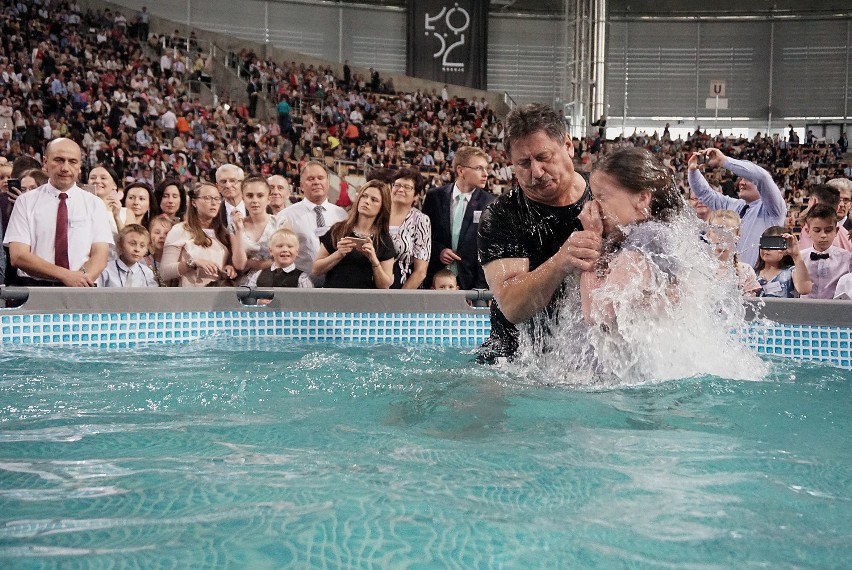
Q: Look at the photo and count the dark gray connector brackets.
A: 3